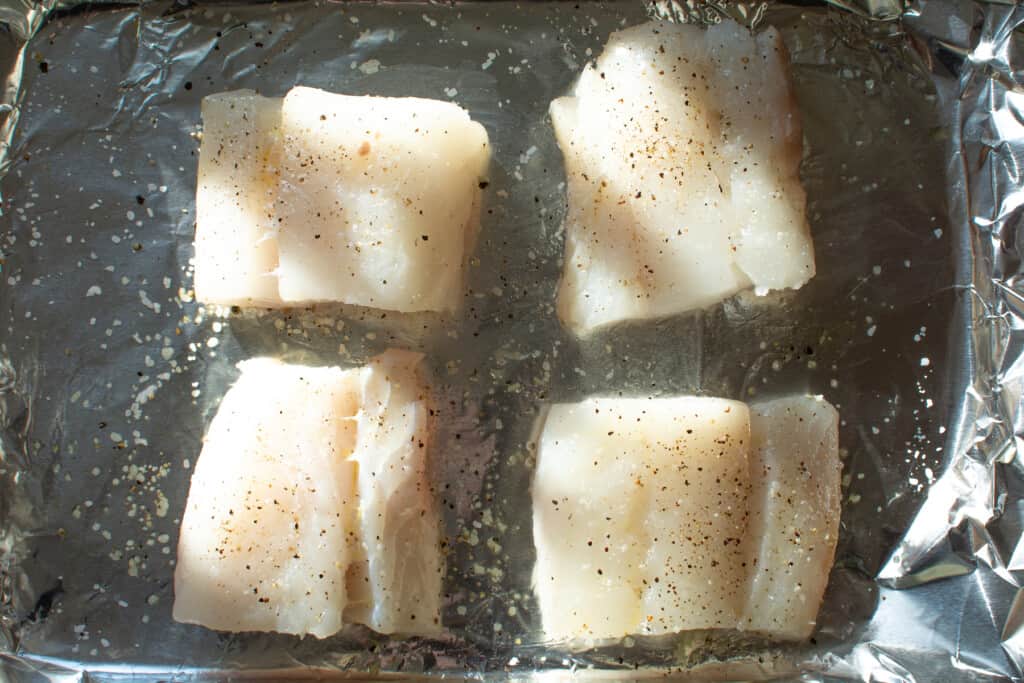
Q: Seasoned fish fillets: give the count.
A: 4